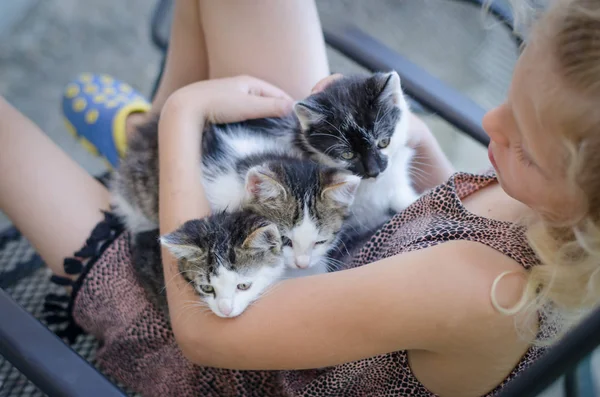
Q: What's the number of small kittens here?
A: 3